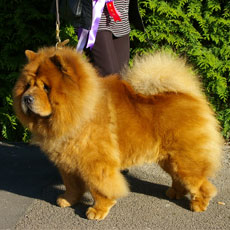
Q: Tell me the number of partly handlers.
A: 1